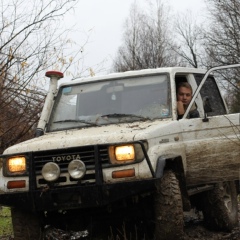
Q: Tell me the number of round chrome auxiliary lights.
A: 2